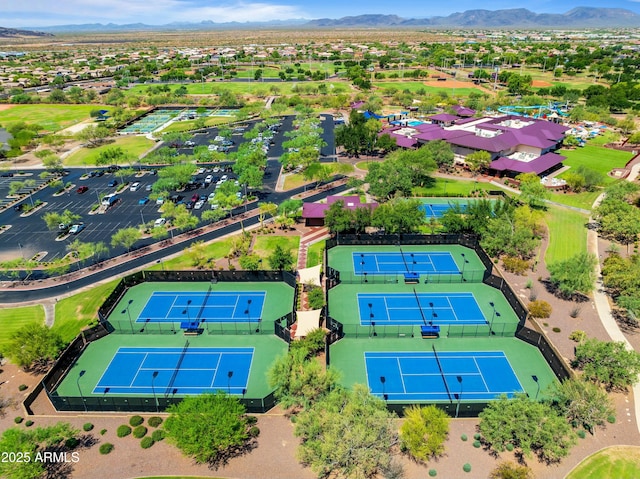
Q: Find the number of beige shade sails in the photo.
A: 2